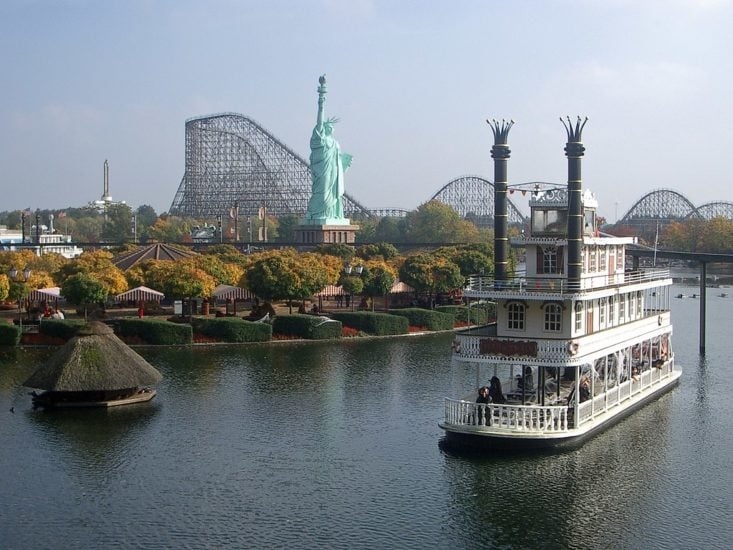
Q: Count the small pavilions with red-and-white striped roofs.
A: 5